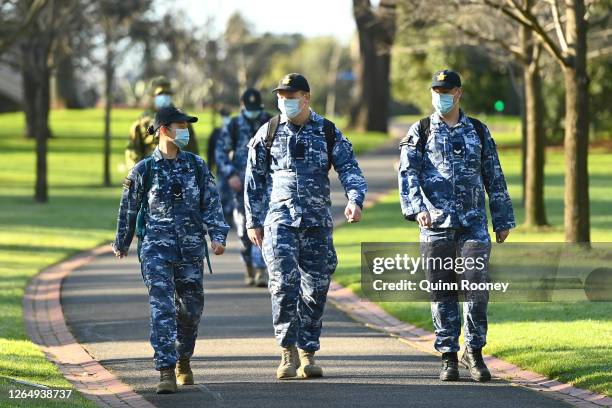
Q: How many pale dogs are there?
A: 0